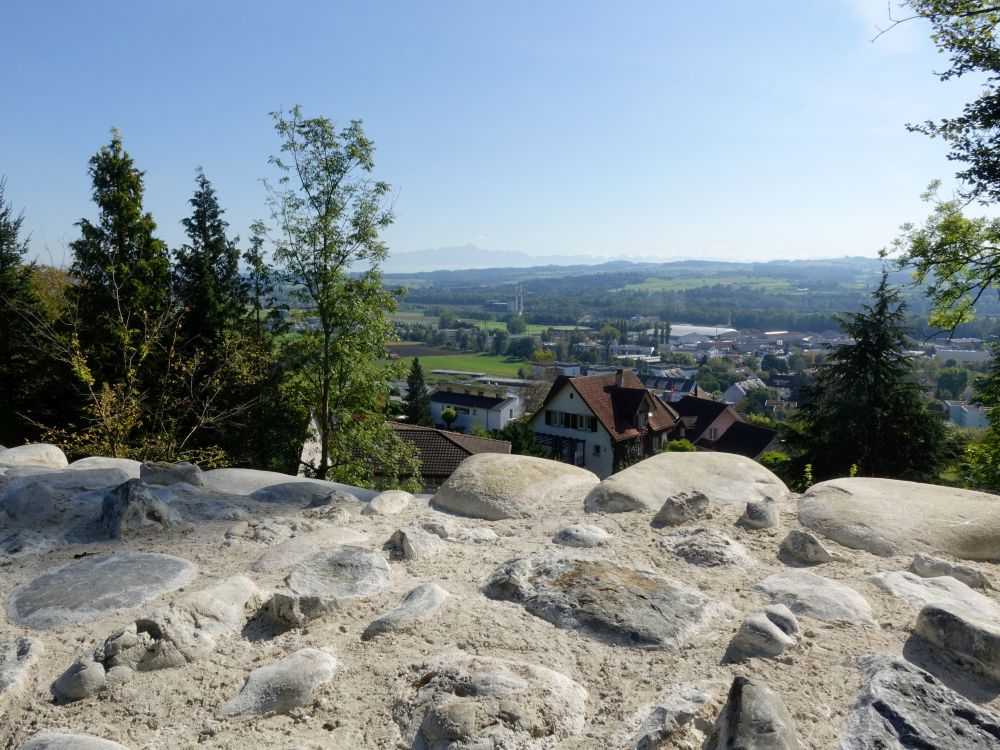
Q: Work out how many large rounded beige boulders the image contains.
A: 3